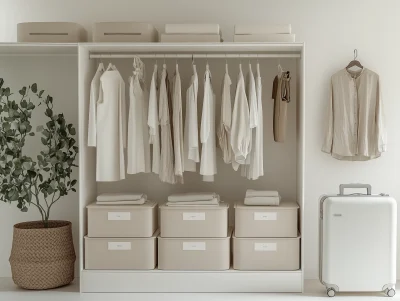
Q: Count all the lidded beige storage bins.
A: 6